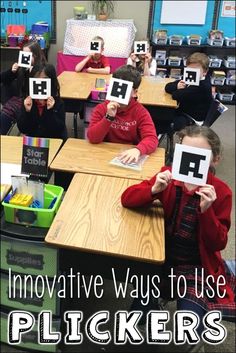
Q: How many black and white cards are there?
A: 7